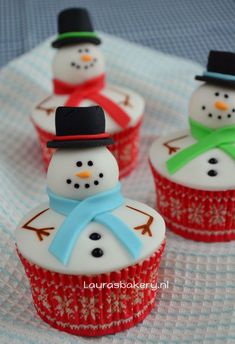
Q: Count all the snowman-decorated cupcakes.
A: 3